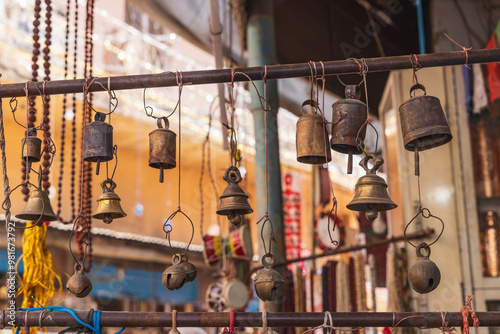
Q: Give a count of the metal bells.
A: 15